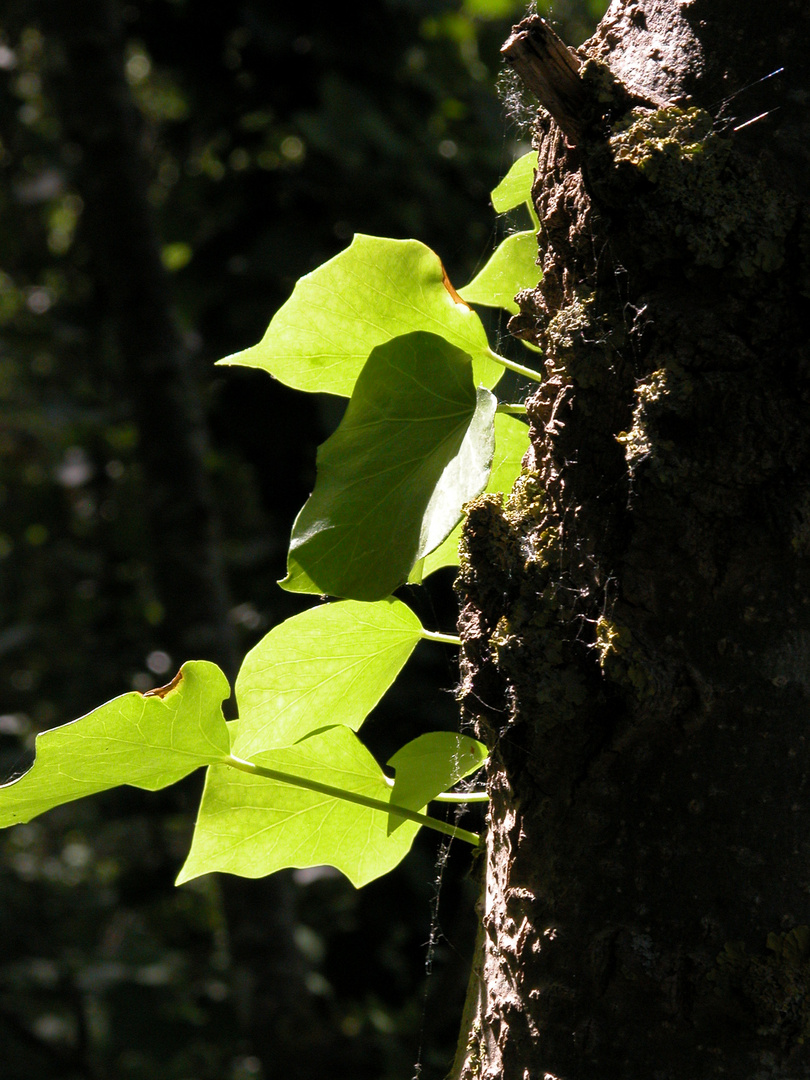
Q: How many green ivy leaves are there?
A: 9